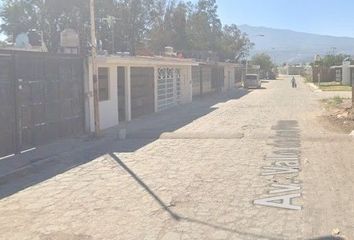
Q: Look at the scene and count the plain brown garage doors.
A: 1